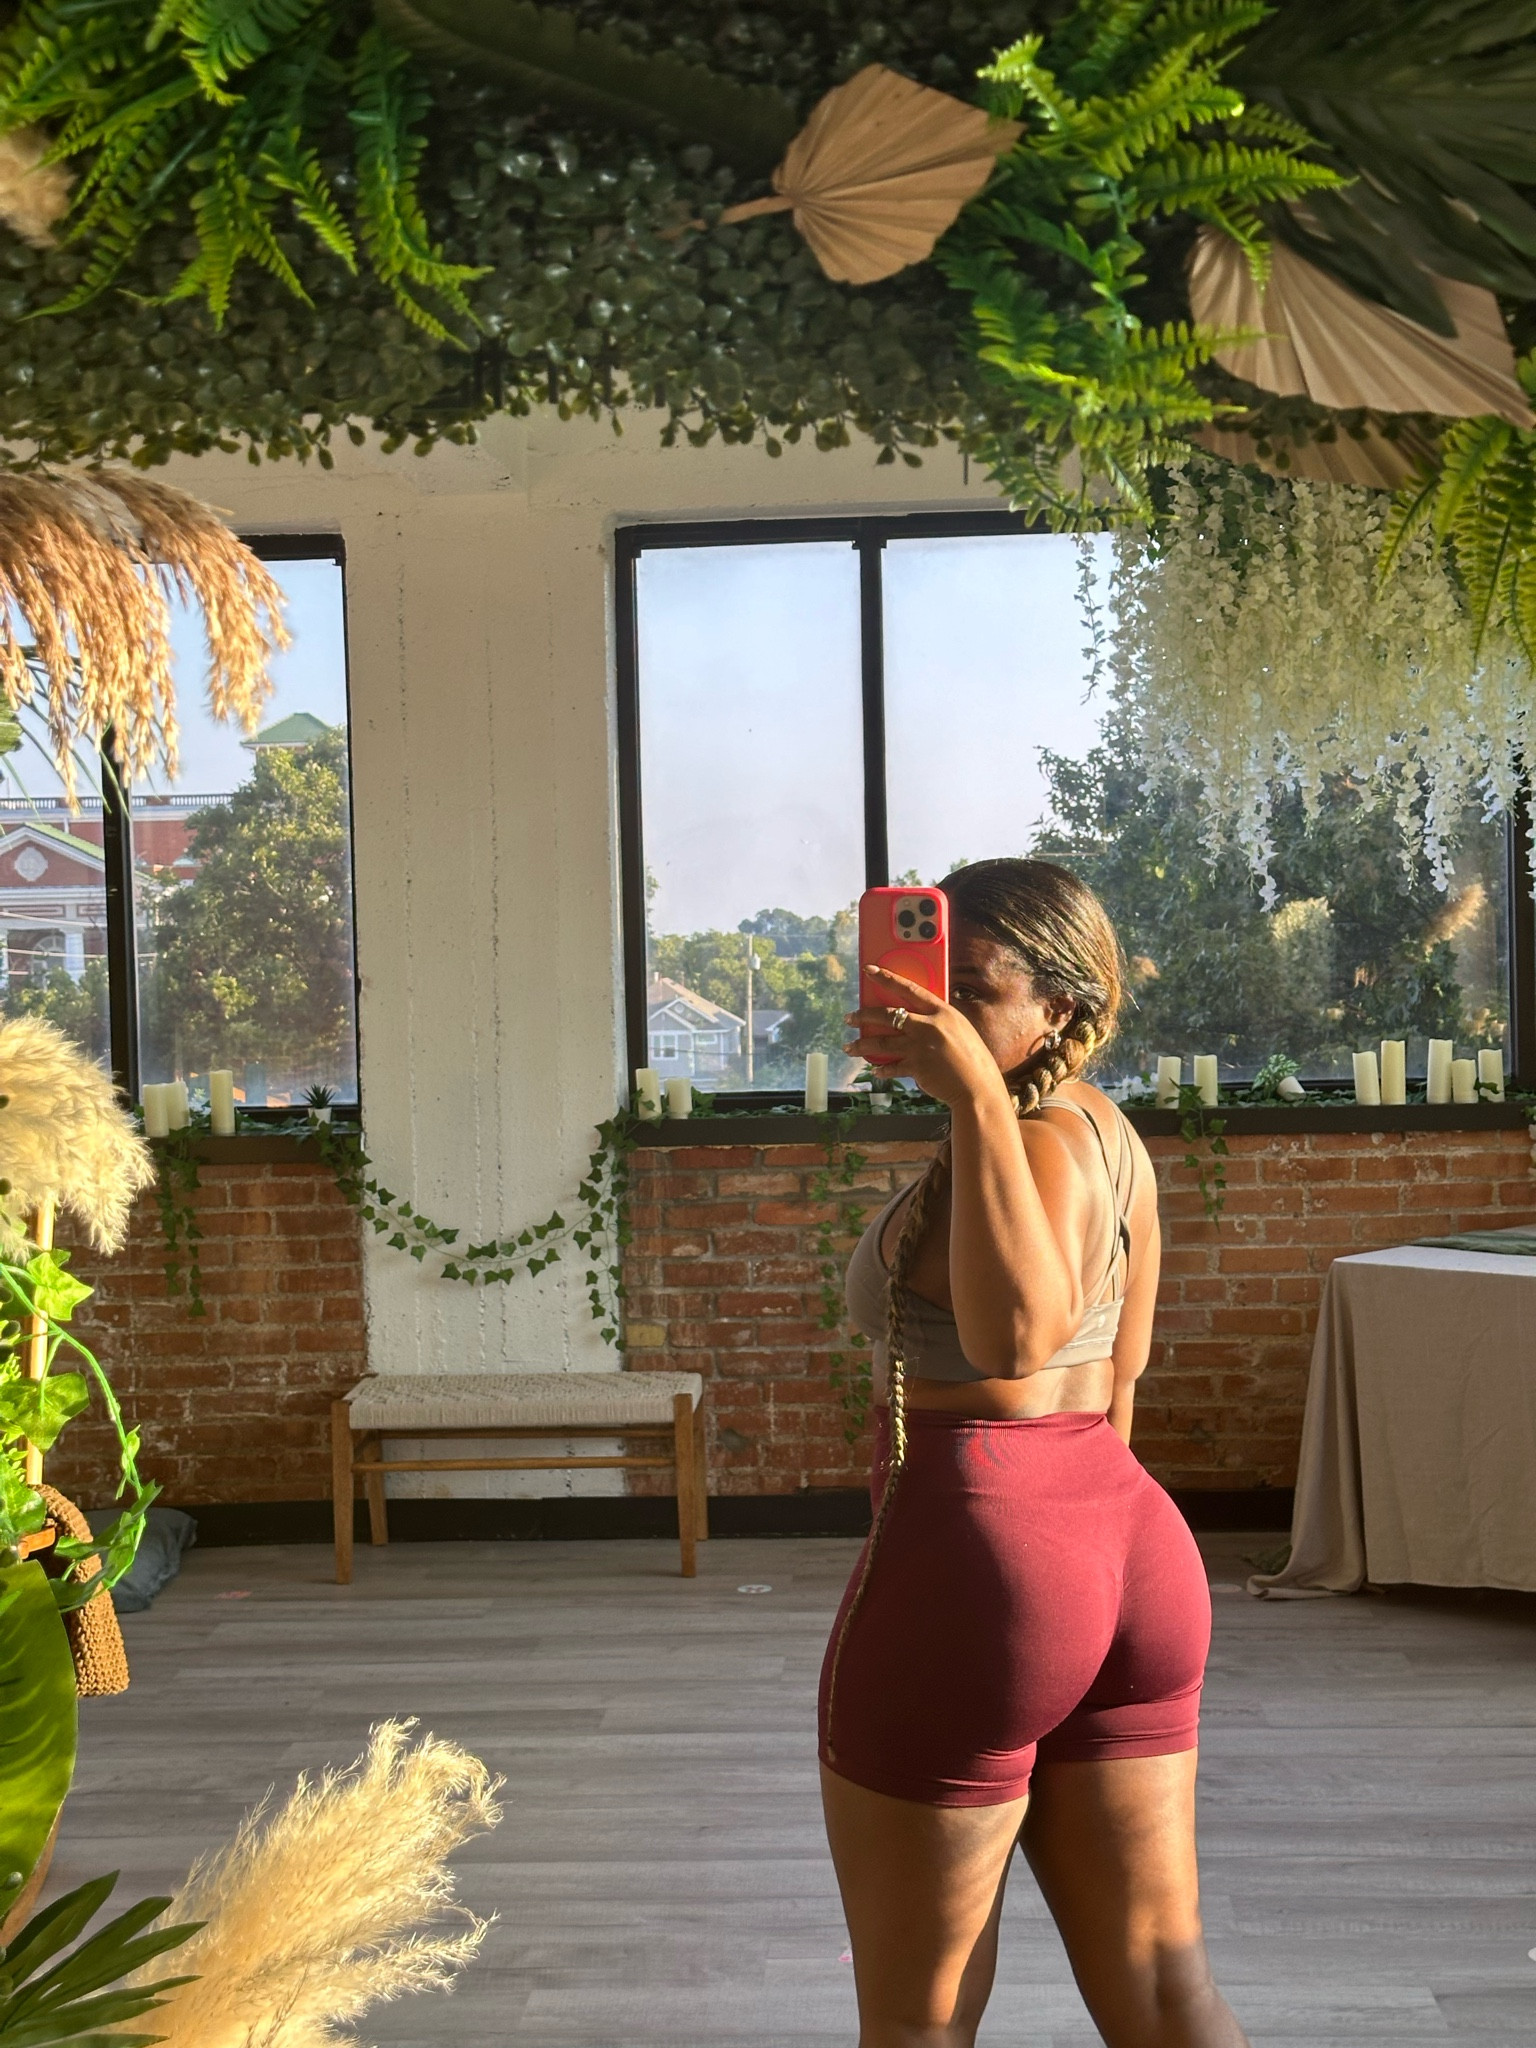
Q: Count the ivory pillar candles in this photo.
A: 13